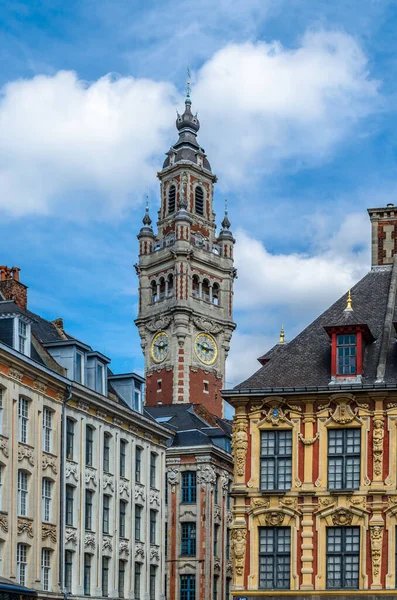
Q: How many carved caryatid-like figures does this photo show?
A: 4